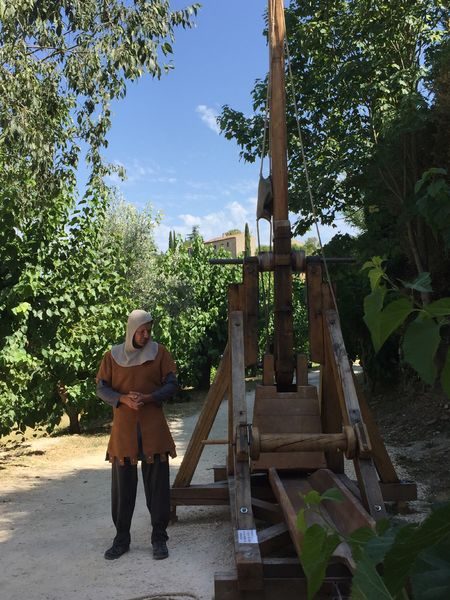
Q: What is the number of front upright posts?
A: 2